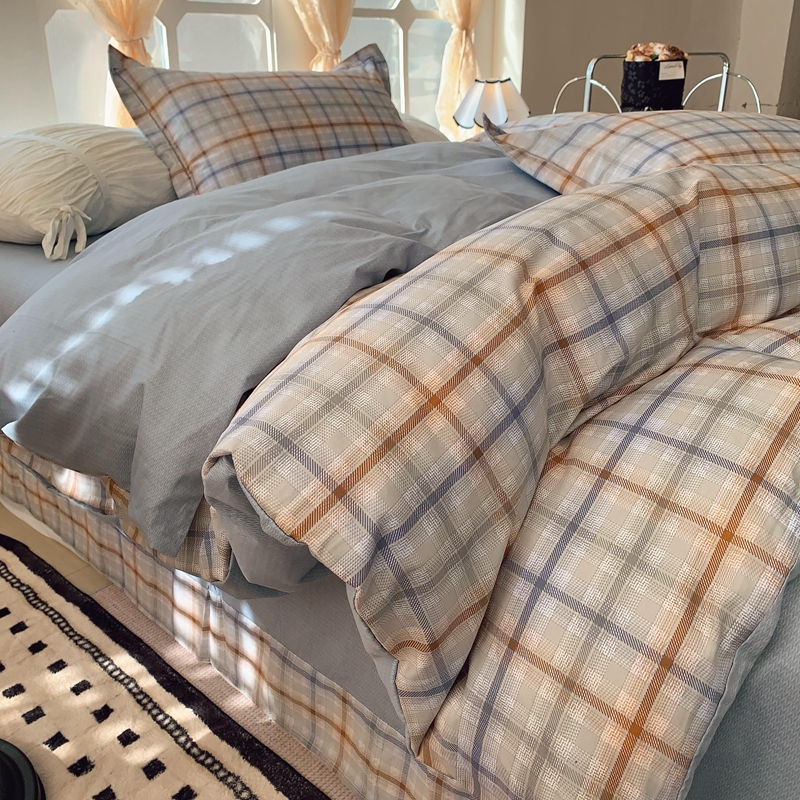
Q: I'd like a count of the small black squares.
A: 15